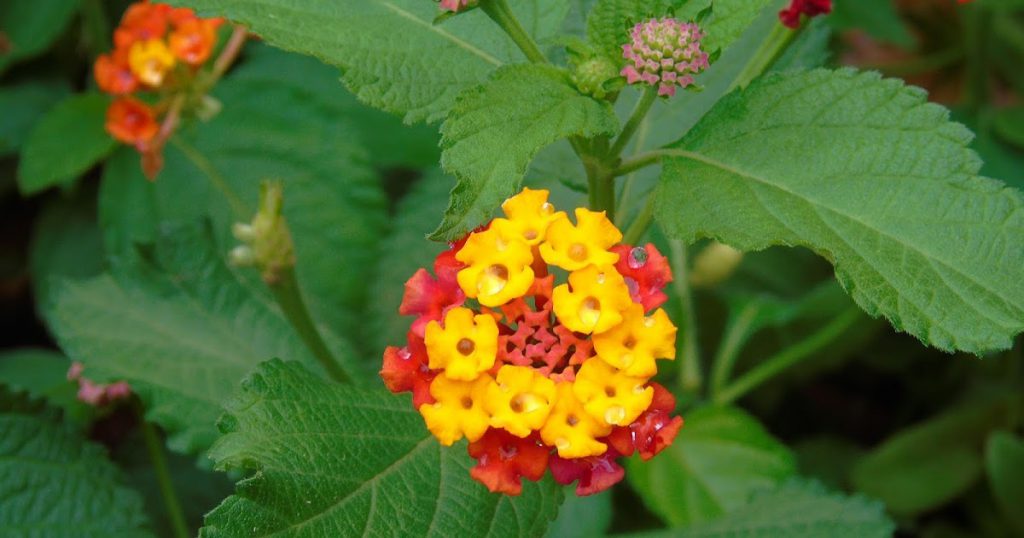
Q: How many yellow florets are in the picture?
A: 11